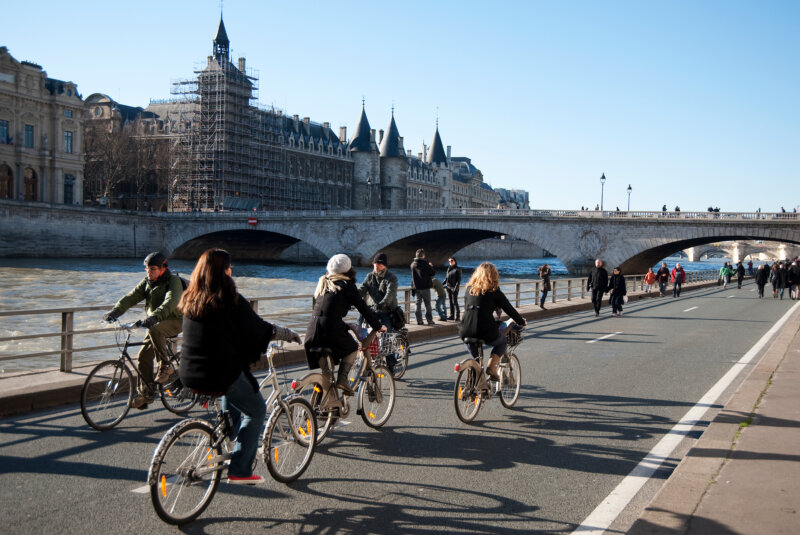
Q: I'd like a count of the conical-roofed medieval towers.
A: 3